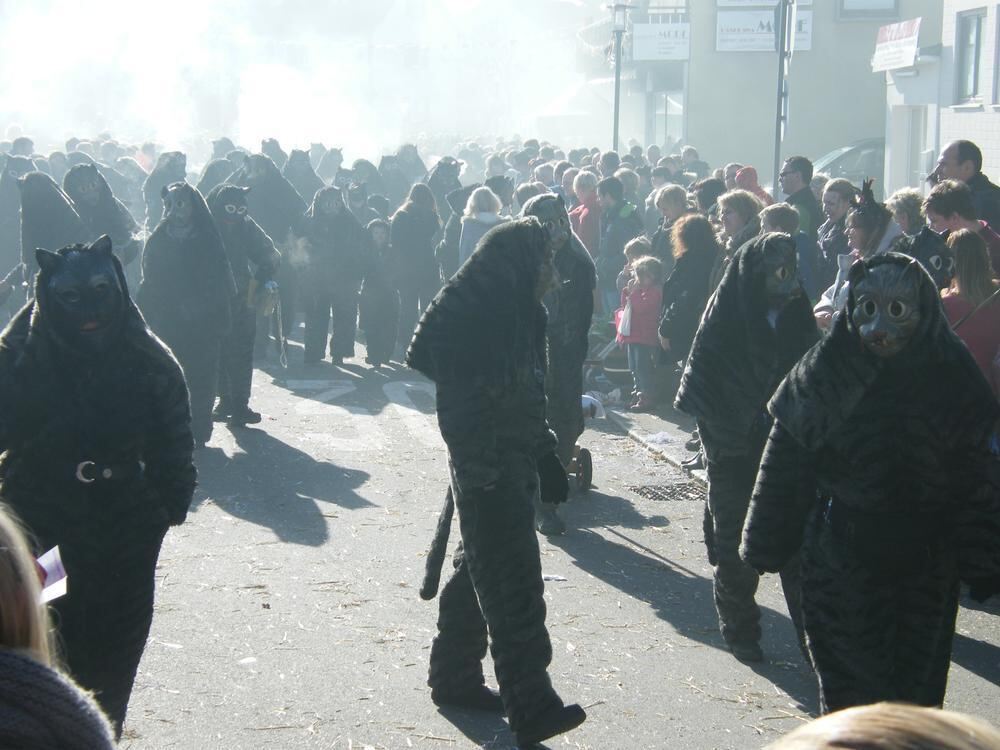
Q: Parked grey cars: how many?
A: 1